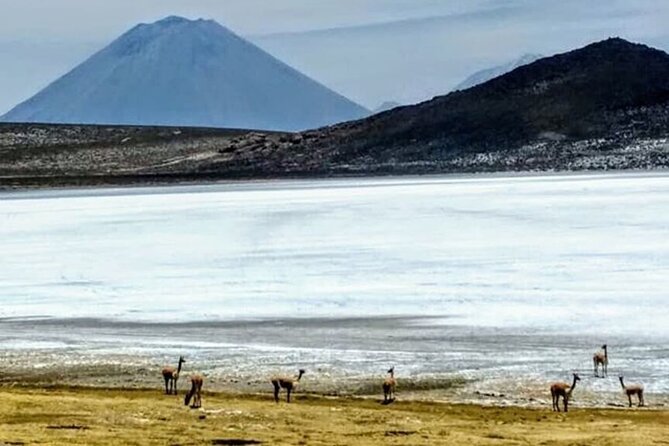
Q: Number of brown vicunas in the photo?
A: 7